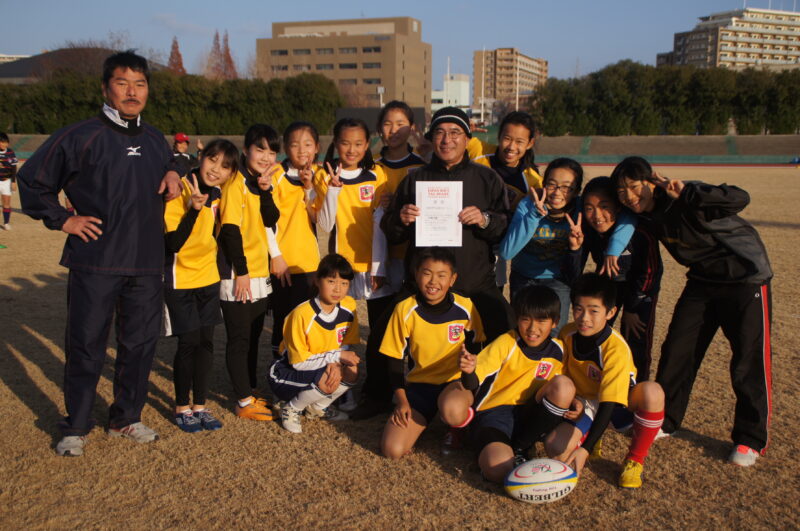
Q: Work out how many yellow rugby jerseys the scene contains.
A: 10